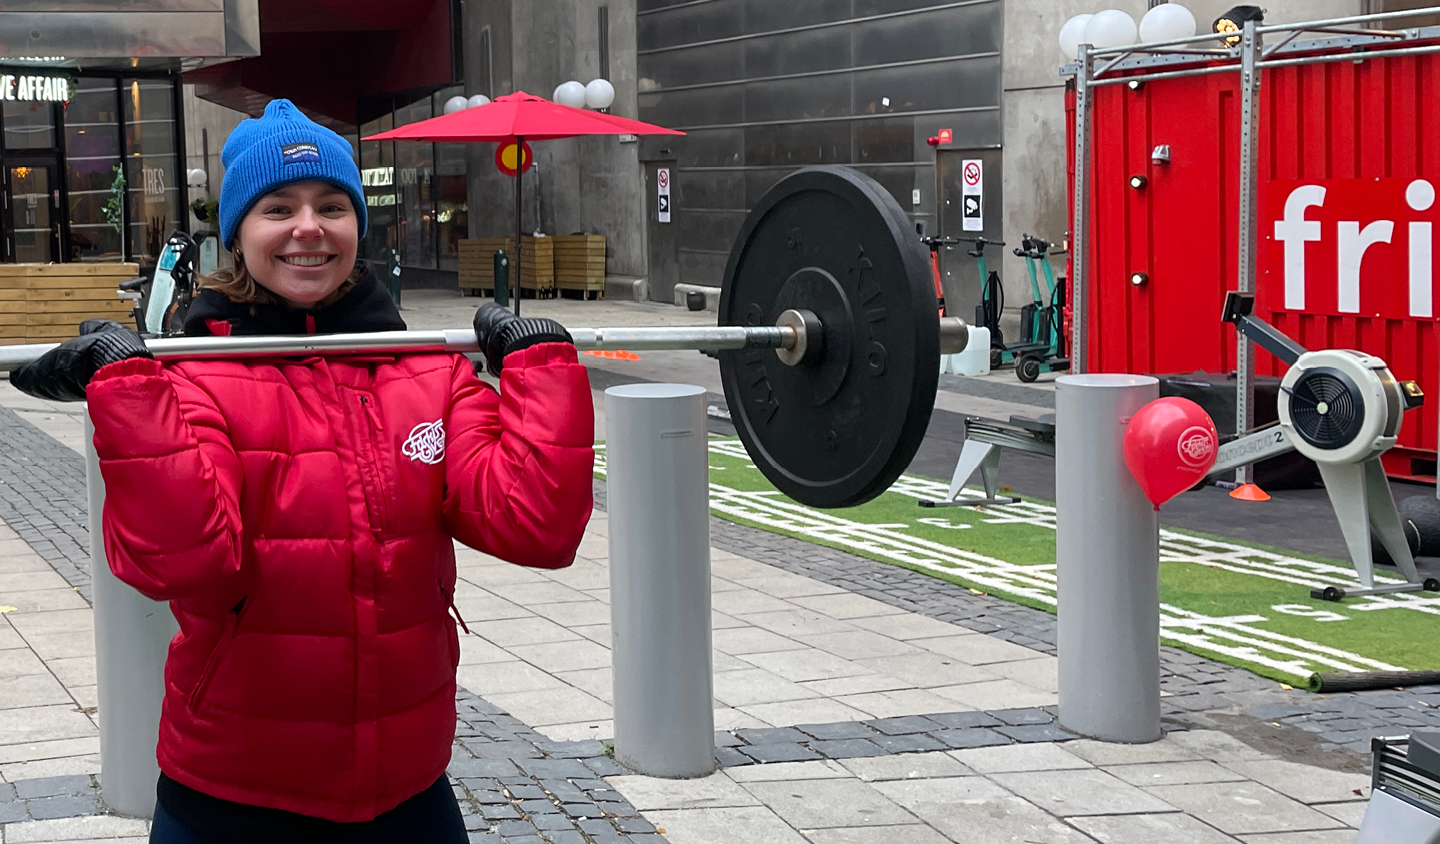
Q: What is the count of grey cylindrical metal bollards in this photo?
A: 3